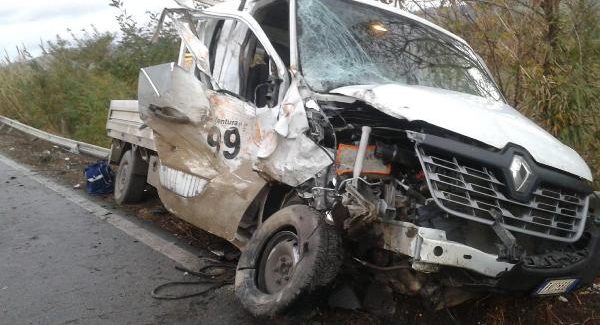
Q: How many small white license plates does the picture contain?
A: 1